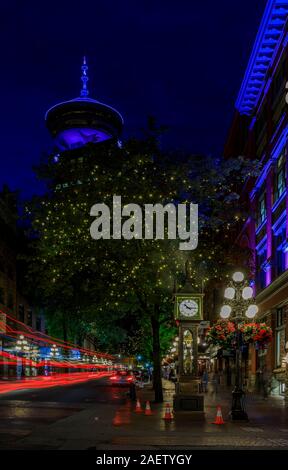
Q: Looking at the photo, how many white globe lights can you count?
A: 5